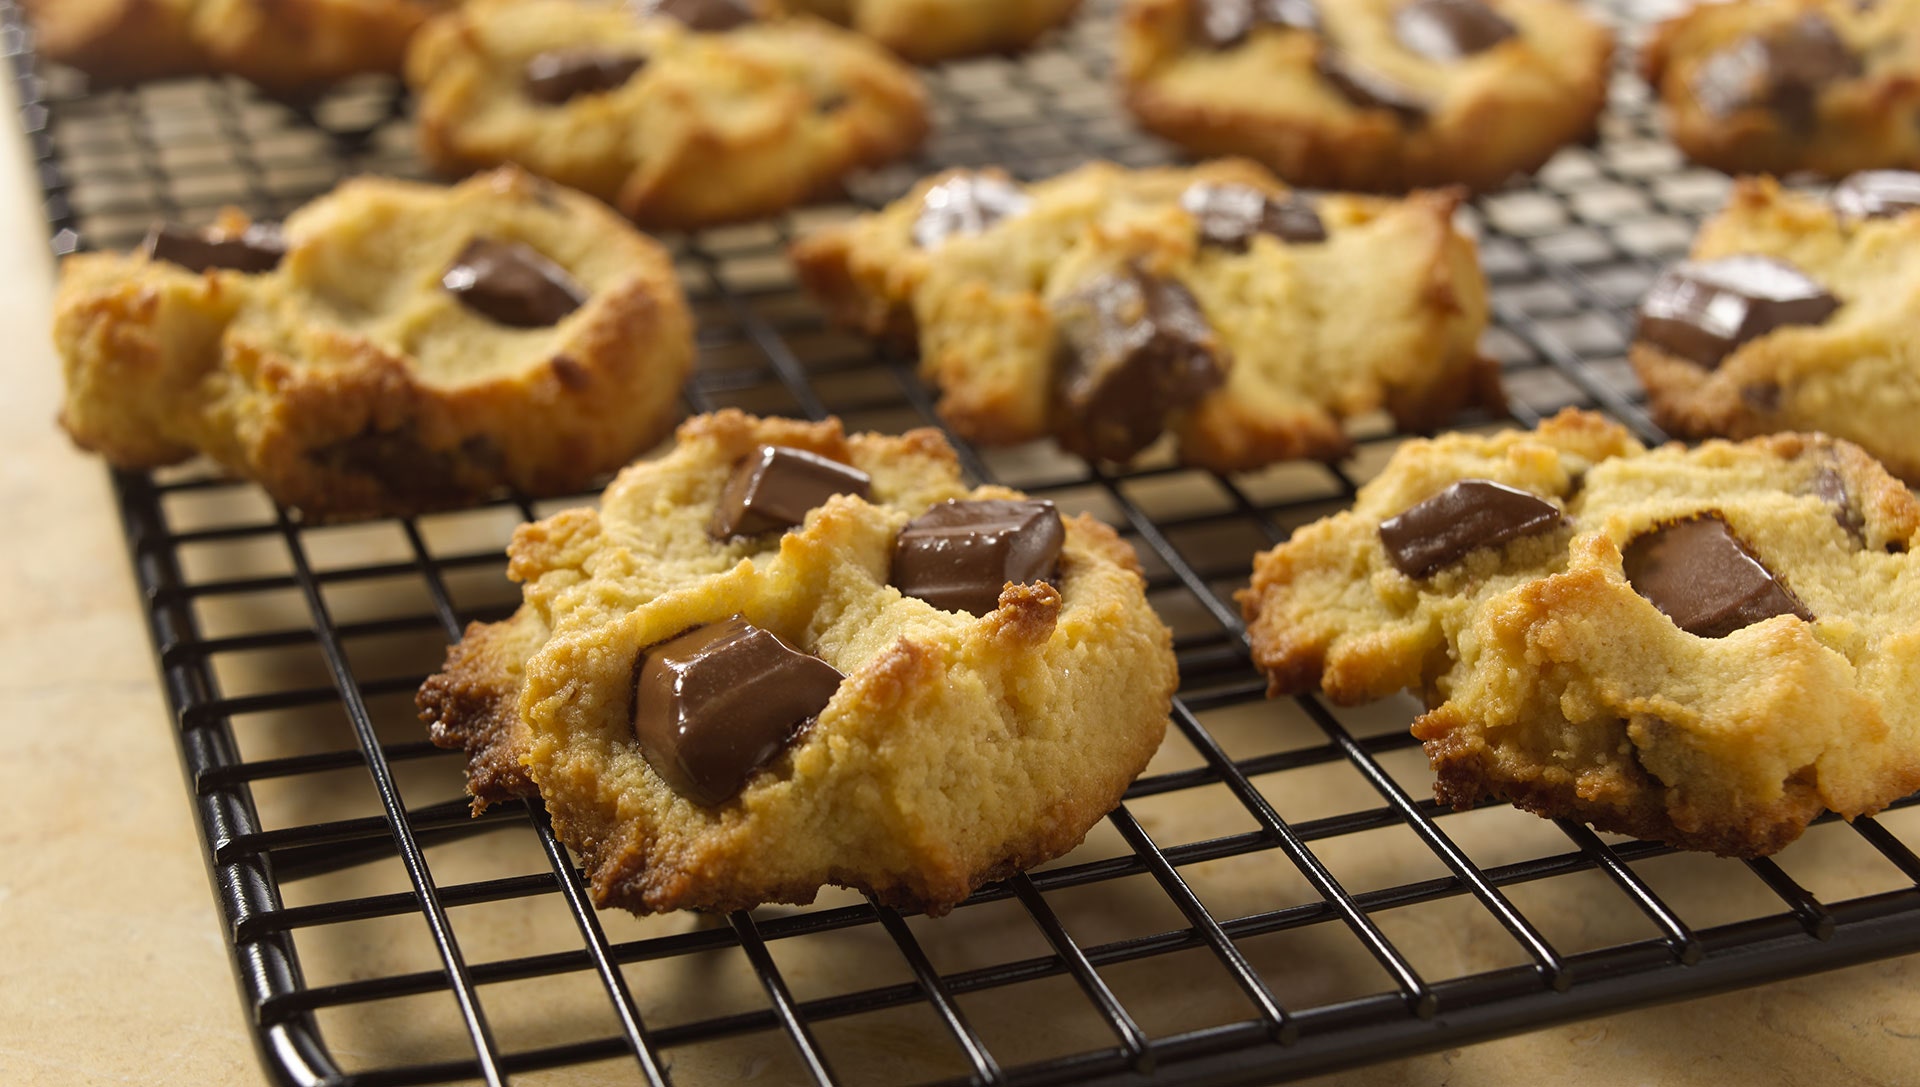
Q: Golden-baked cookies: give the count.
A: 10